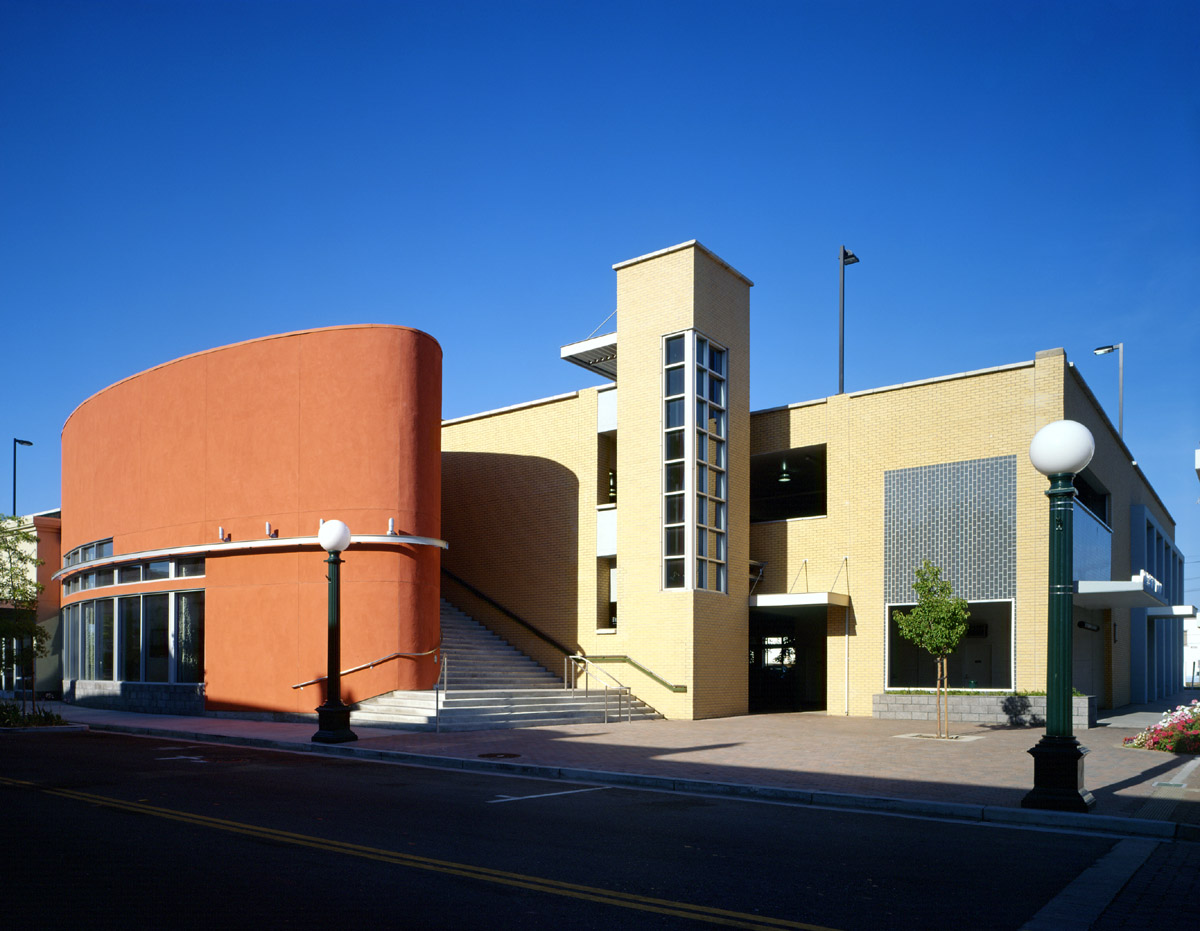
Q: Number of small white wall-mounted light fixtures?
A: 4